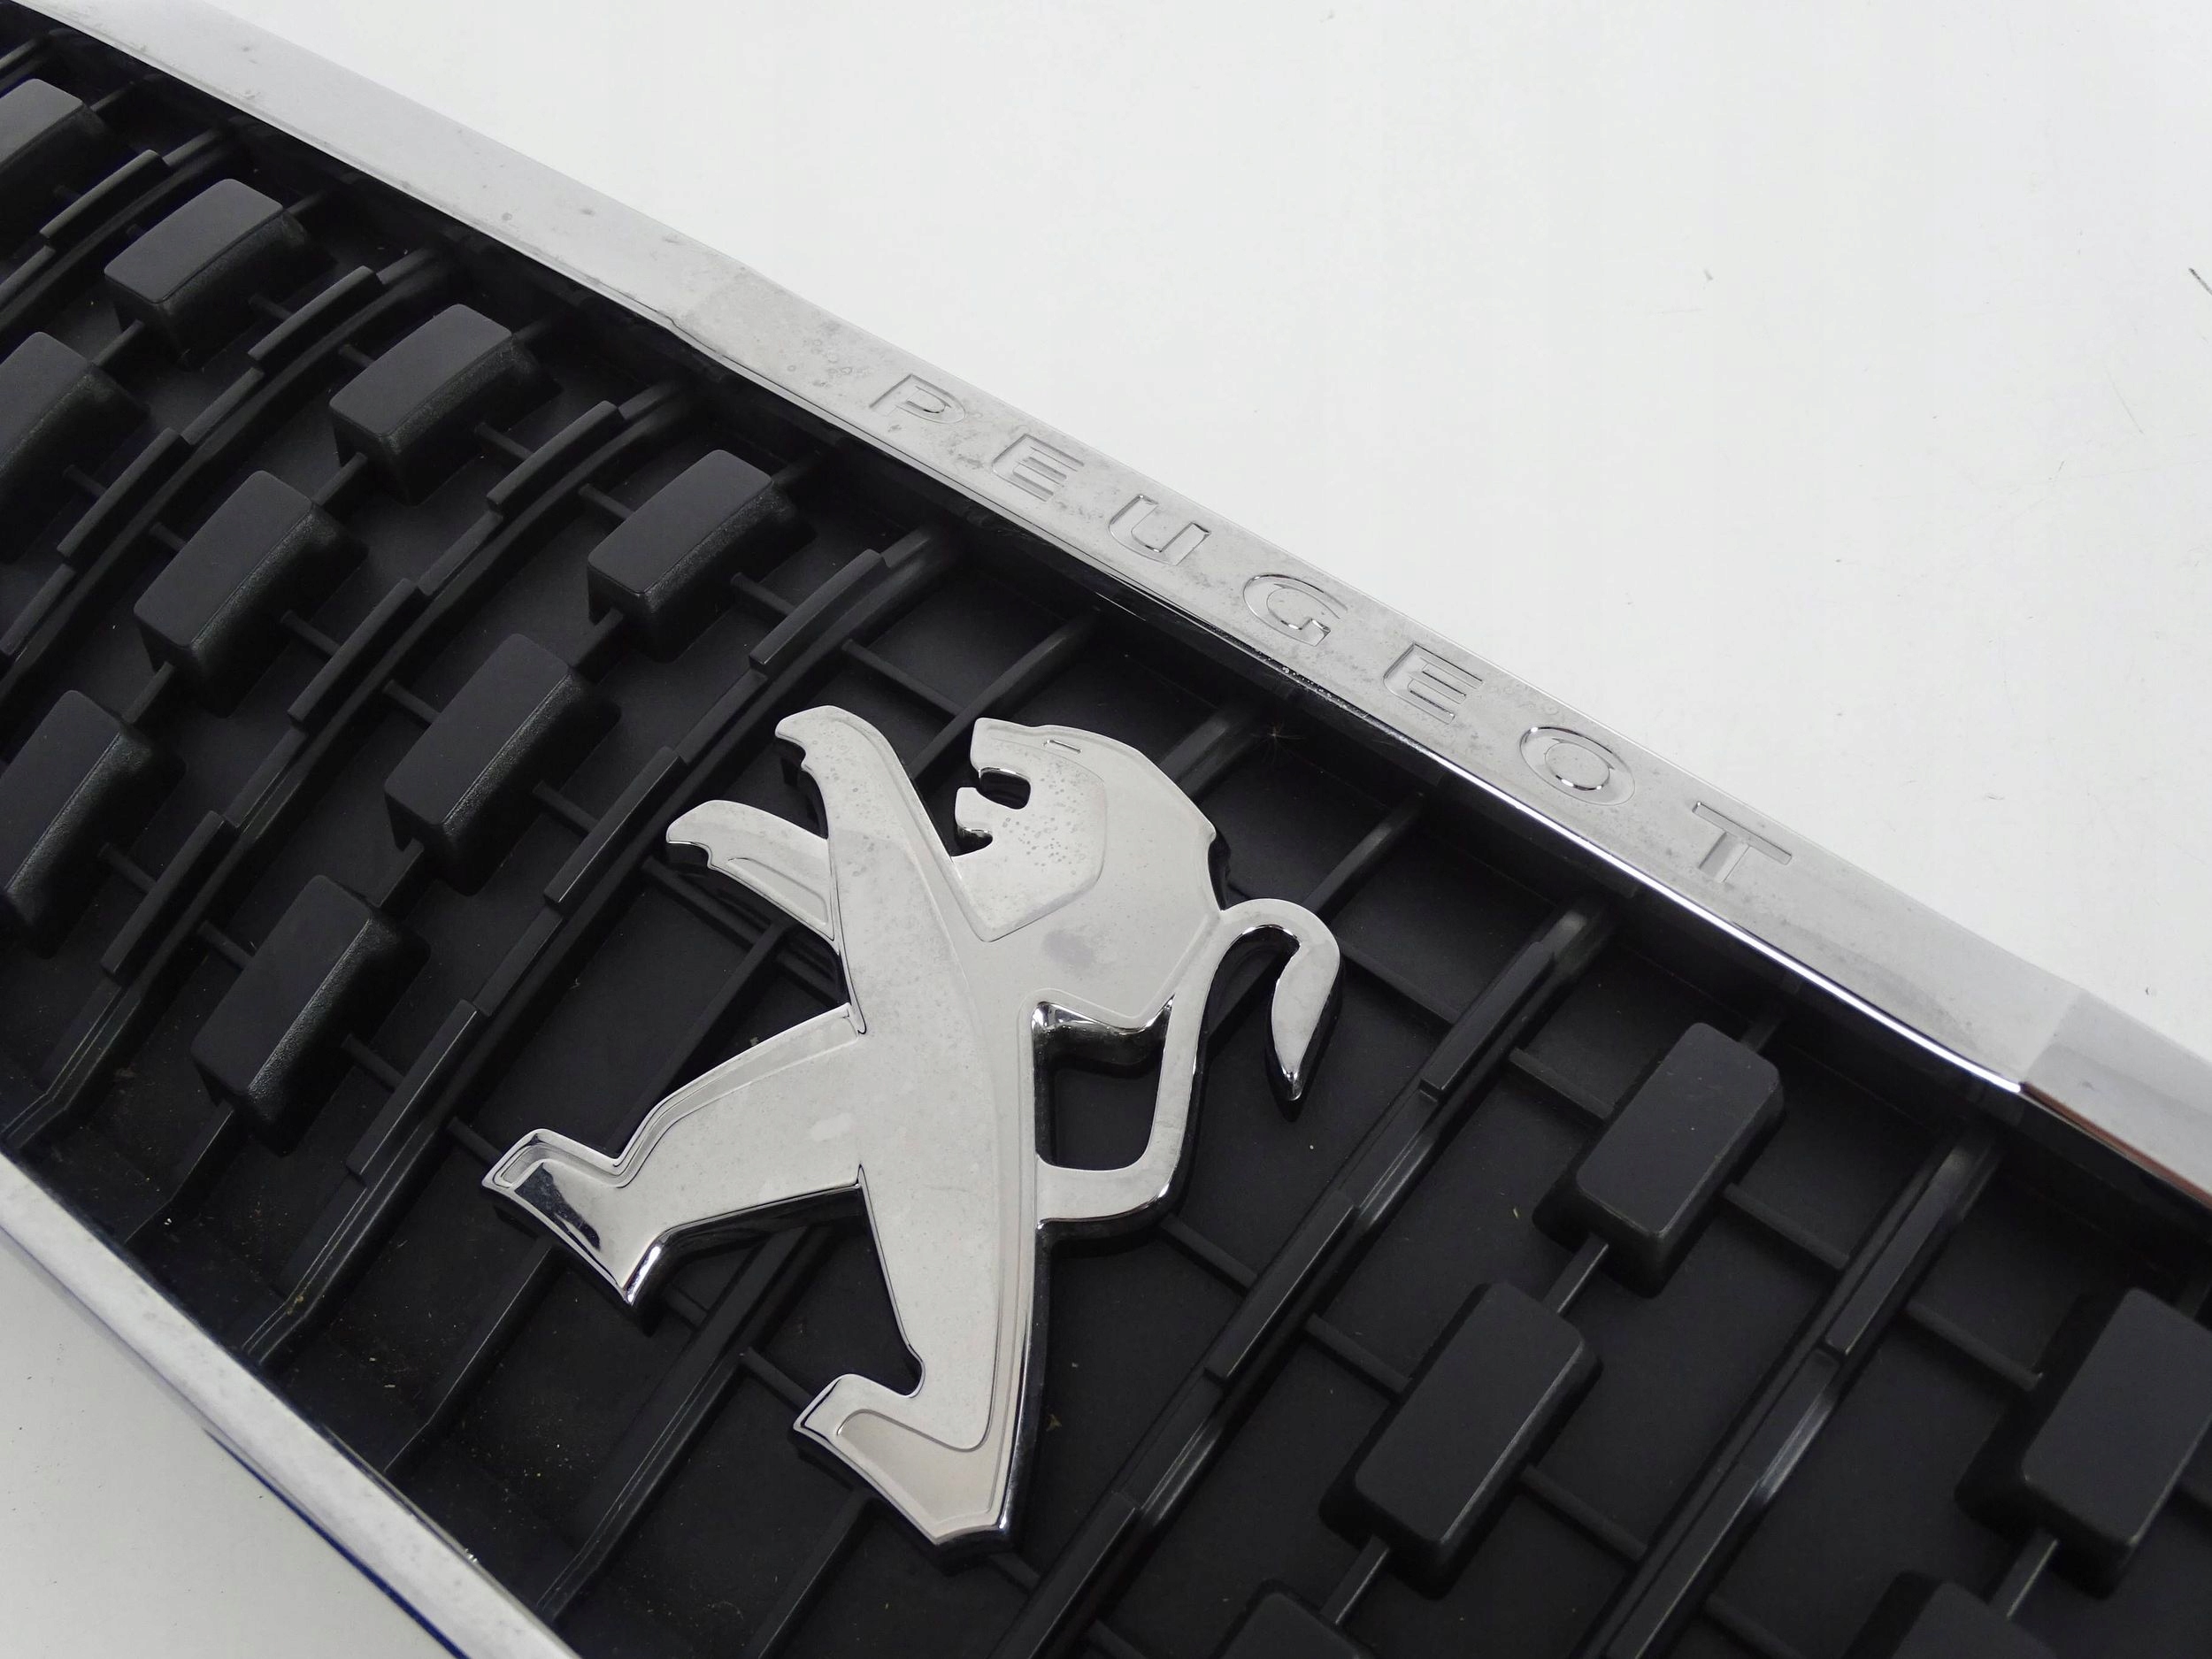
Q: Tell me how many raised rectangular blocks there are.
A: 14